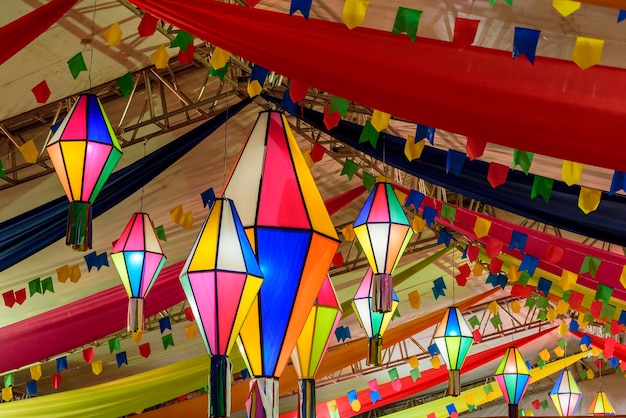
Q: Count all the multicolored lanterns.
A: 11